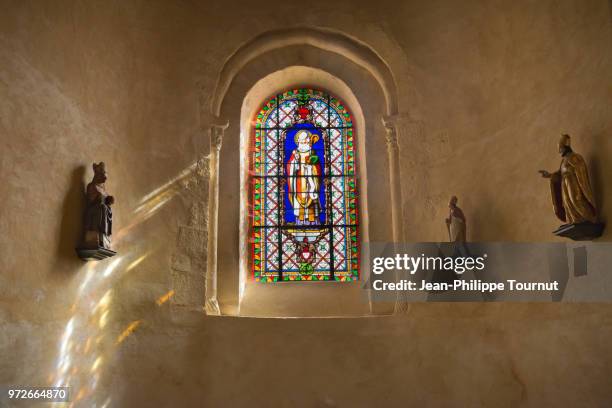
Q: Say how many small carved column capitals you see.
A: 2